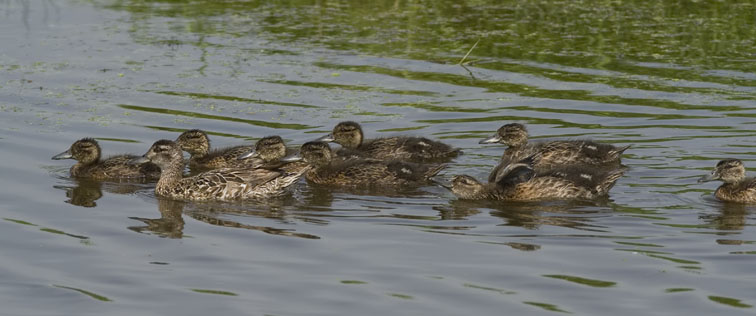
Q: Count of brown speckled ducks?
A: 9